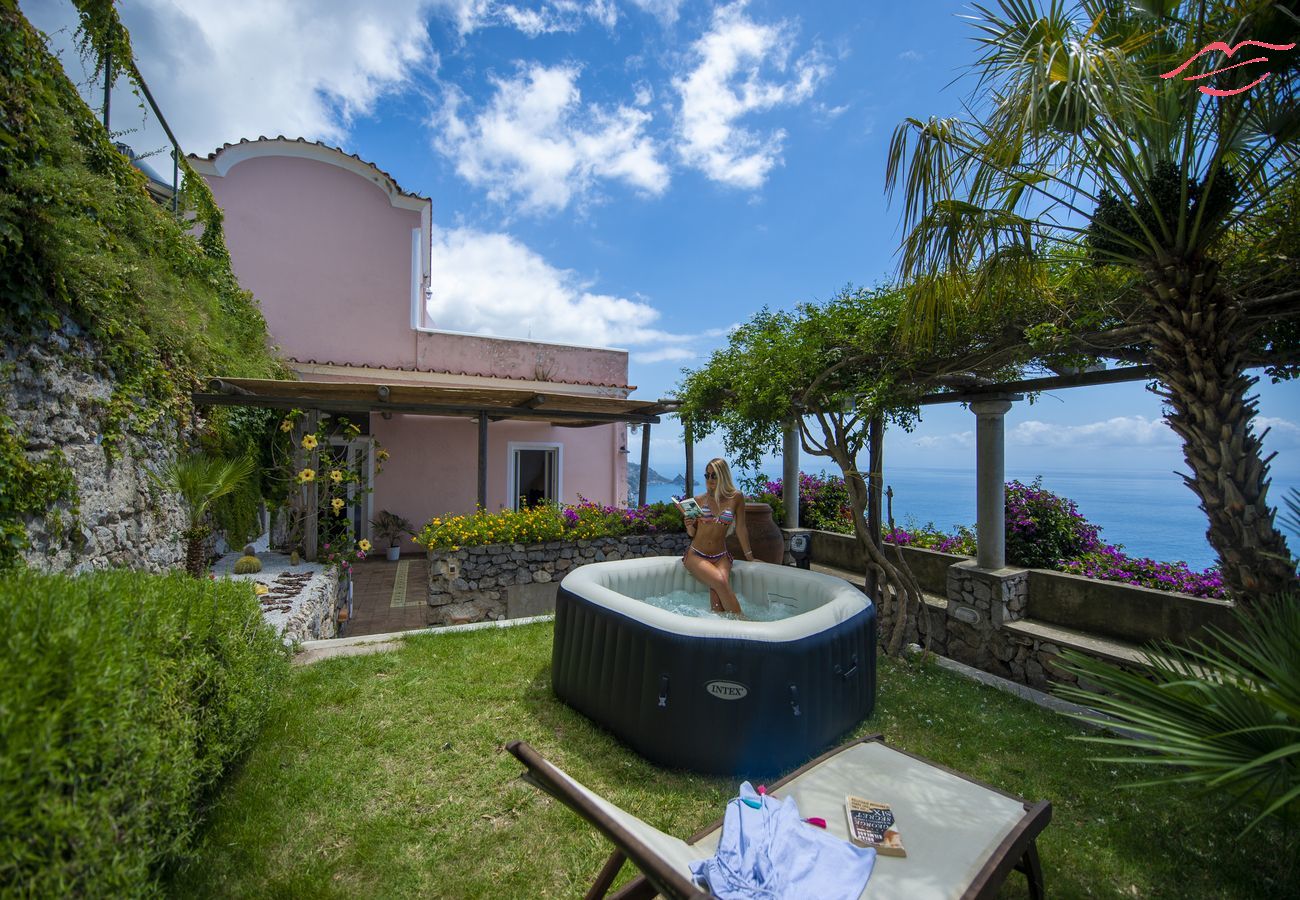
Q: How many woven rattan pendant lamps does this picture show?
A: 0